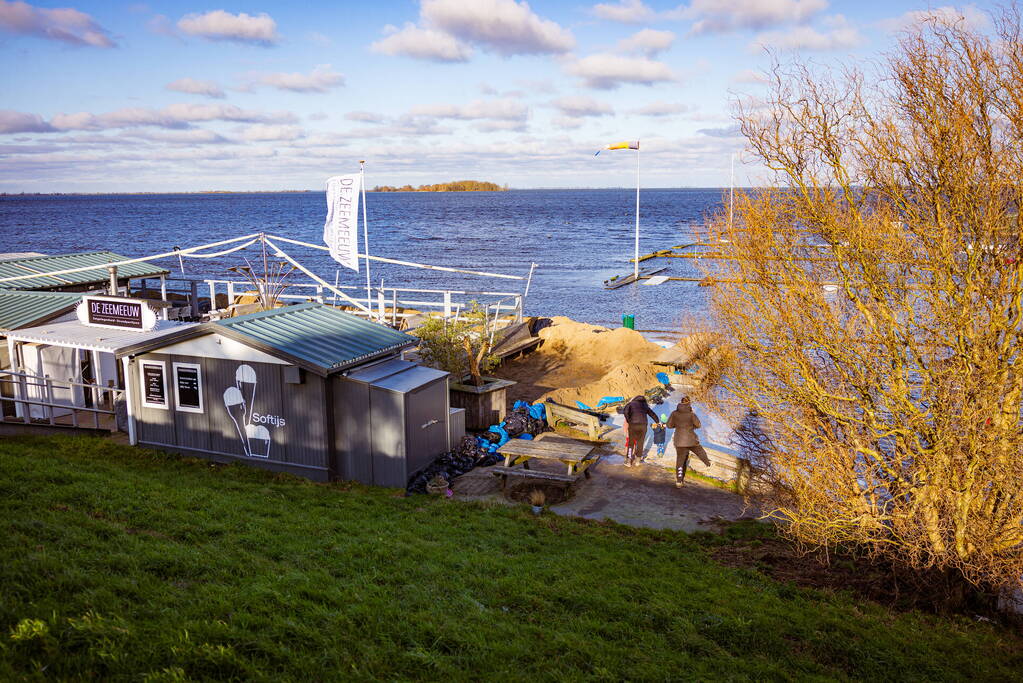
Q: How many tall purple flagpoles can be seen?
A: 0